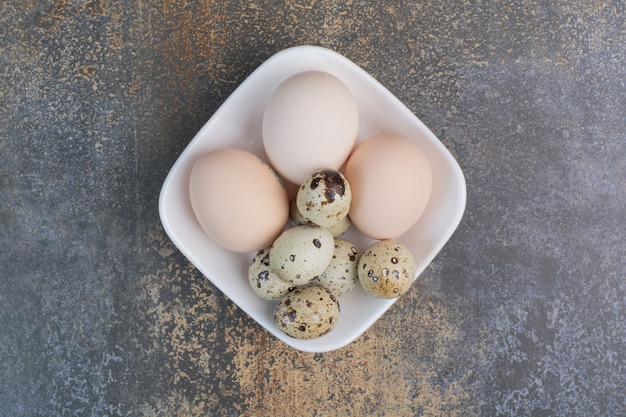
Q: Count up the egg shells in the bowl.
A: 10